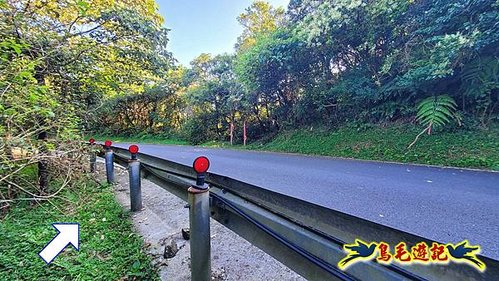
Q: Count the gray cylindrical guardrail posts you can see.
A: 4